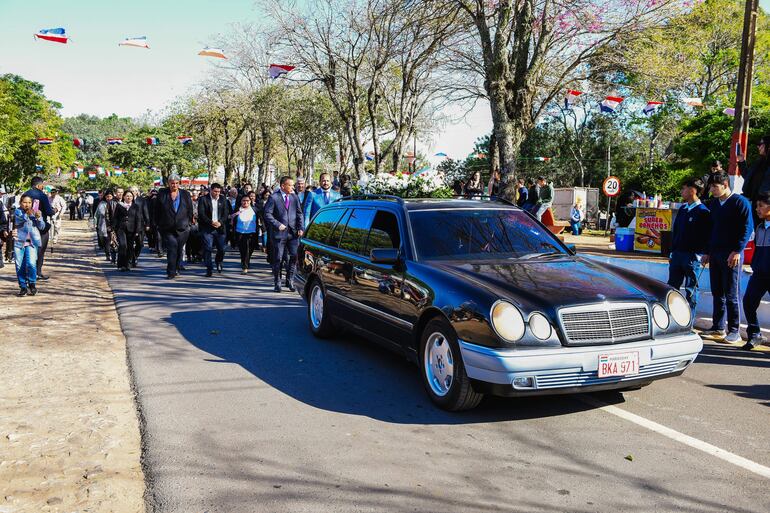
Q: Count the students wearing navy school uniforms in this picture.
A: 3